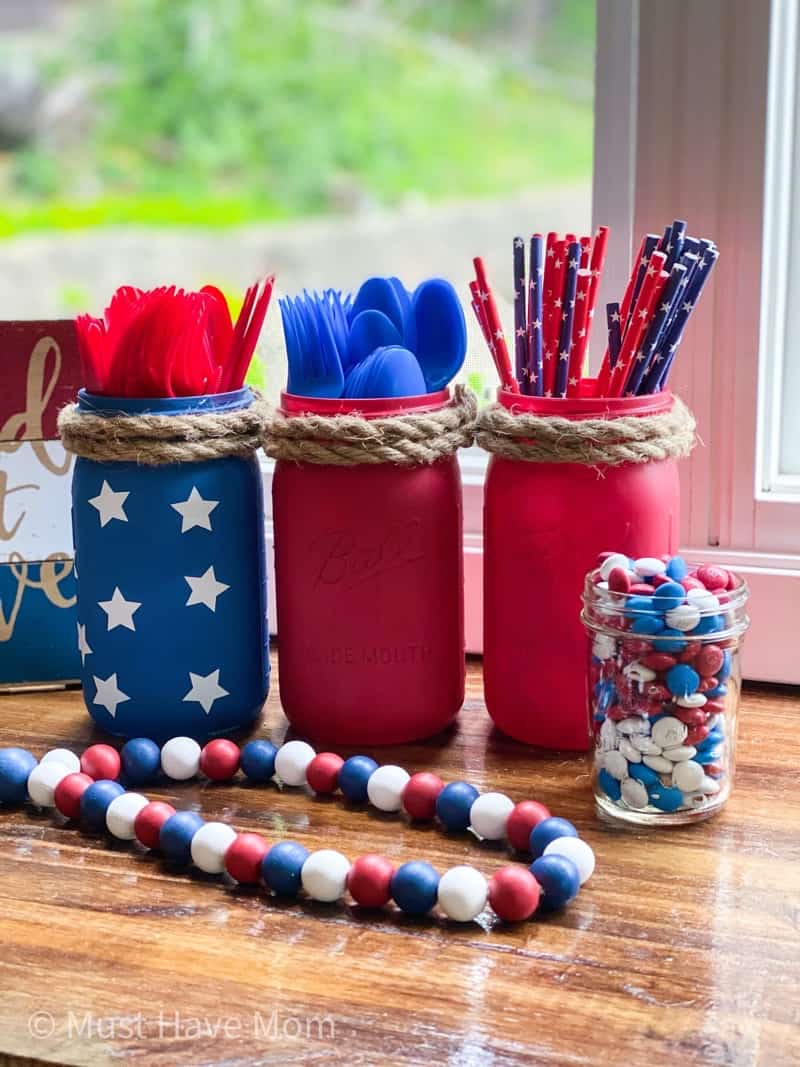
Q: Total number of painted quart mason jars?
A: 3